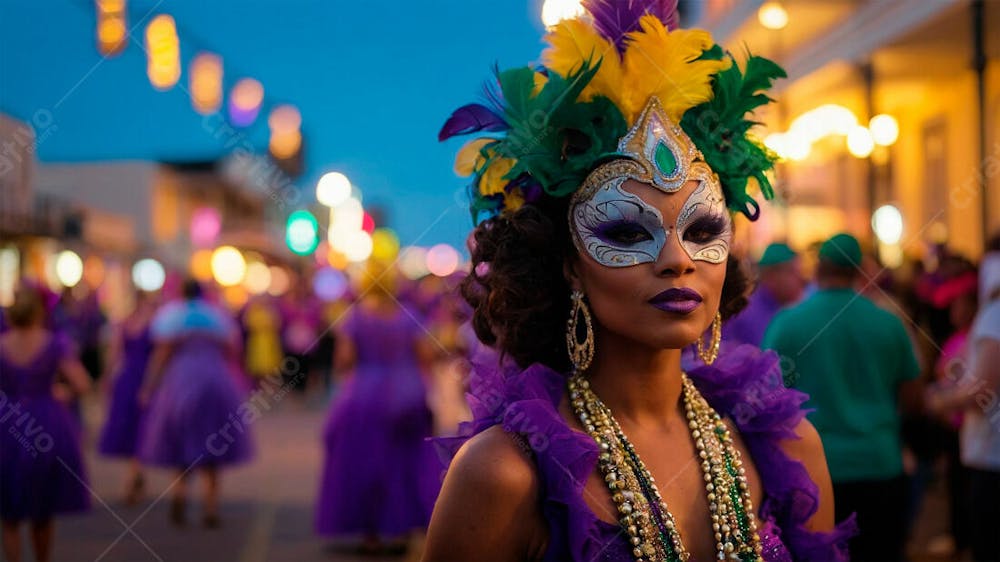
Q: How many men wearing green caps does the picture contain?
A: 2